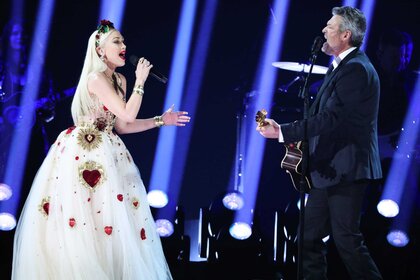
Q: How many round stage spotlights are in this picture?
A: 8